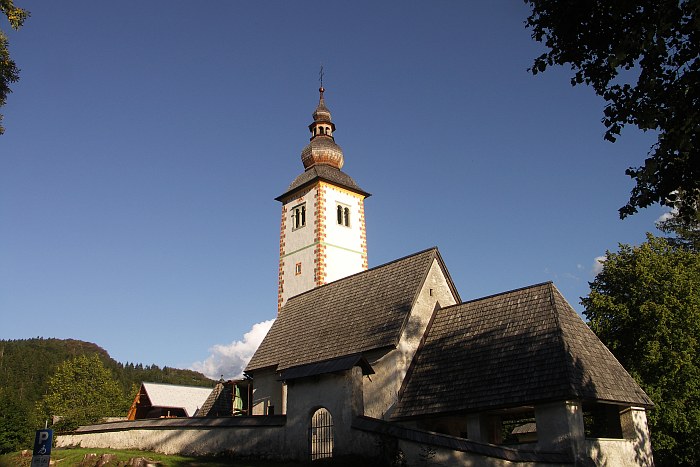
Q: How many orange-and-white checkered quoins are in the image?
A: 3